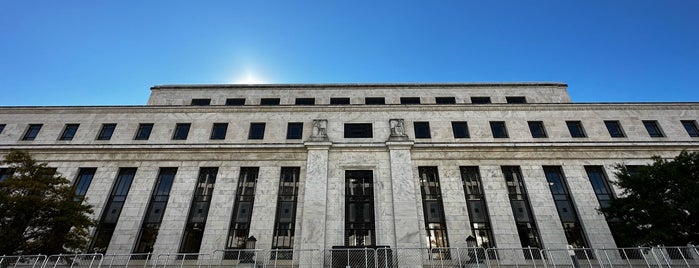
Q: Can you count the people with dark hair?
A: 0